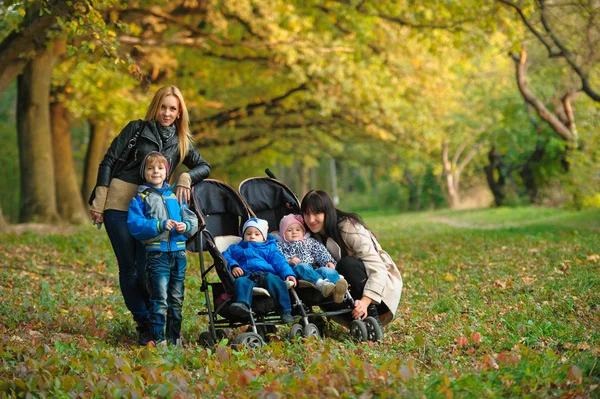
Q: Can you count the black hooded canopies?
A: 2